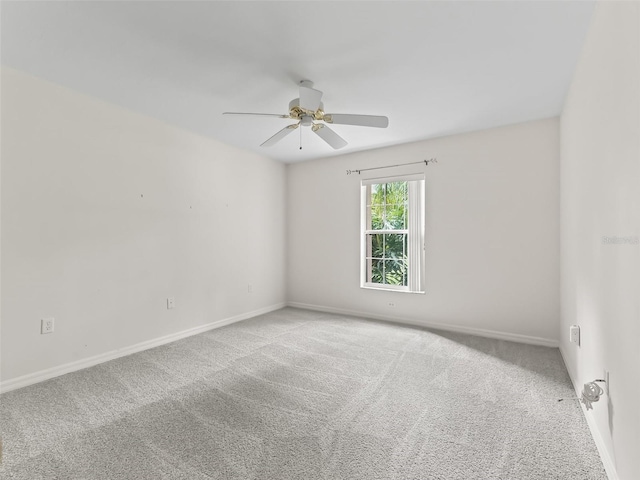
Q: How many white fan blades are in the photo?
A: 5